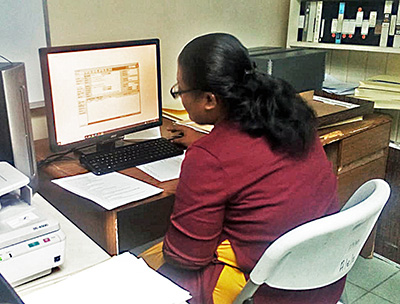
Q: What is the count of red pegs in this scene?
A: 5